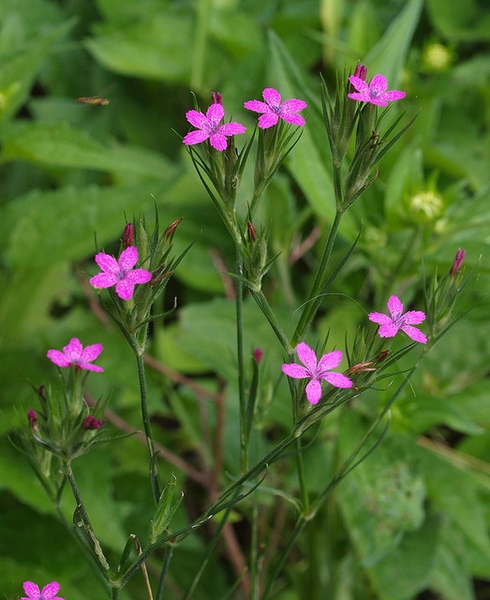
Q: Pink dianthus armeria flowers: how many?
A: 8